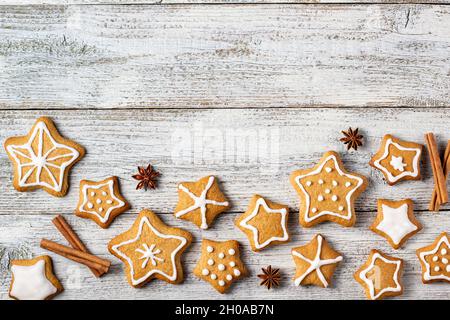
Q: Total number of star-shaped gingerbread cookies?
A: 13